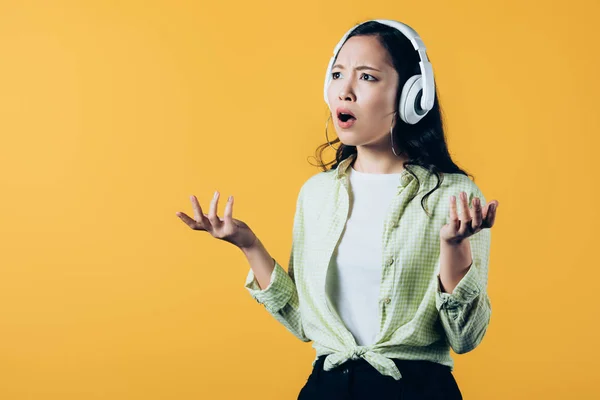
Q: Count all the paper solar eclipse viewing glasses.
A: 0